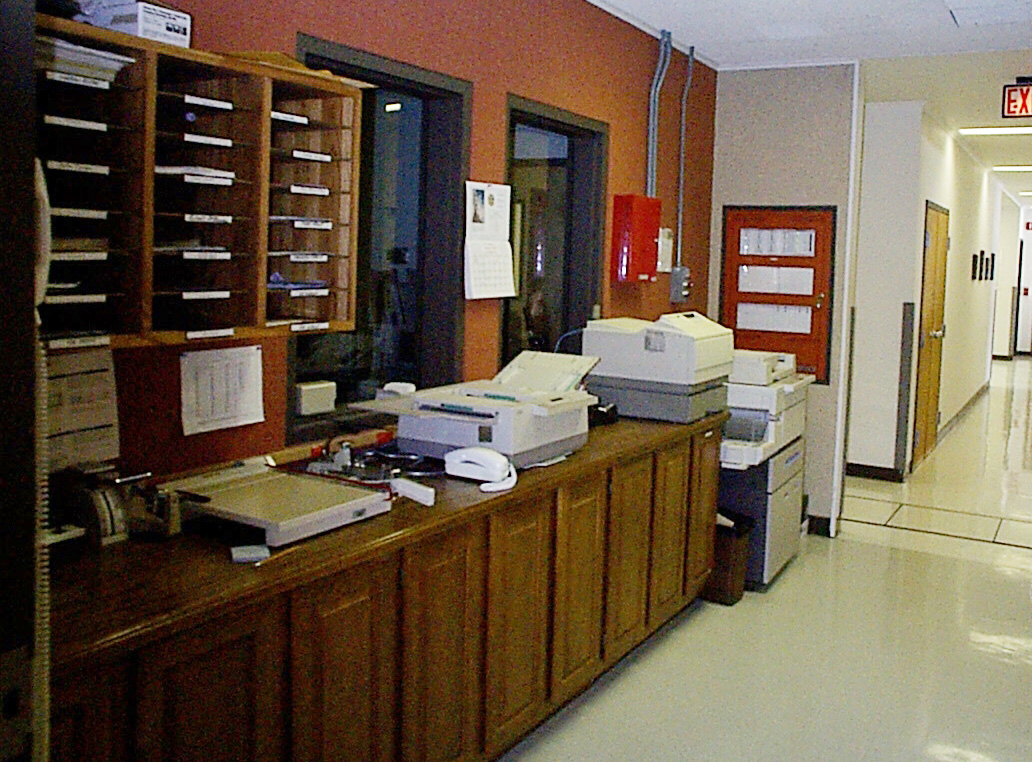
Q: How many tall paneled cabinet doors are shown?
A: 9